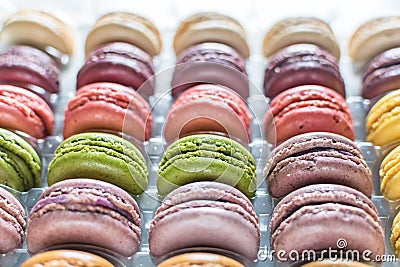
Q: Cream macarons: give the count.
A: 5